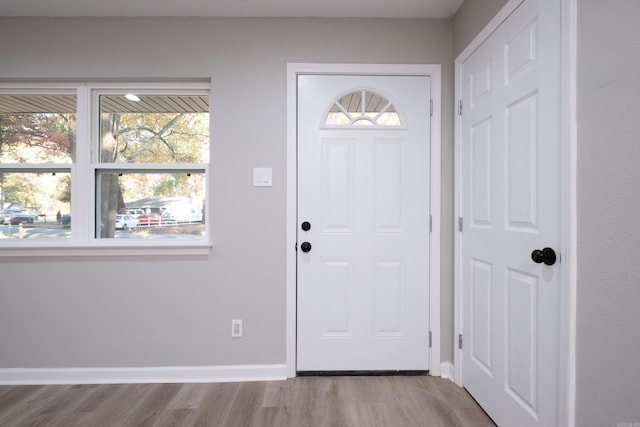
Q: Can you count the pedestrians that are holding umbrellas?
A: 0